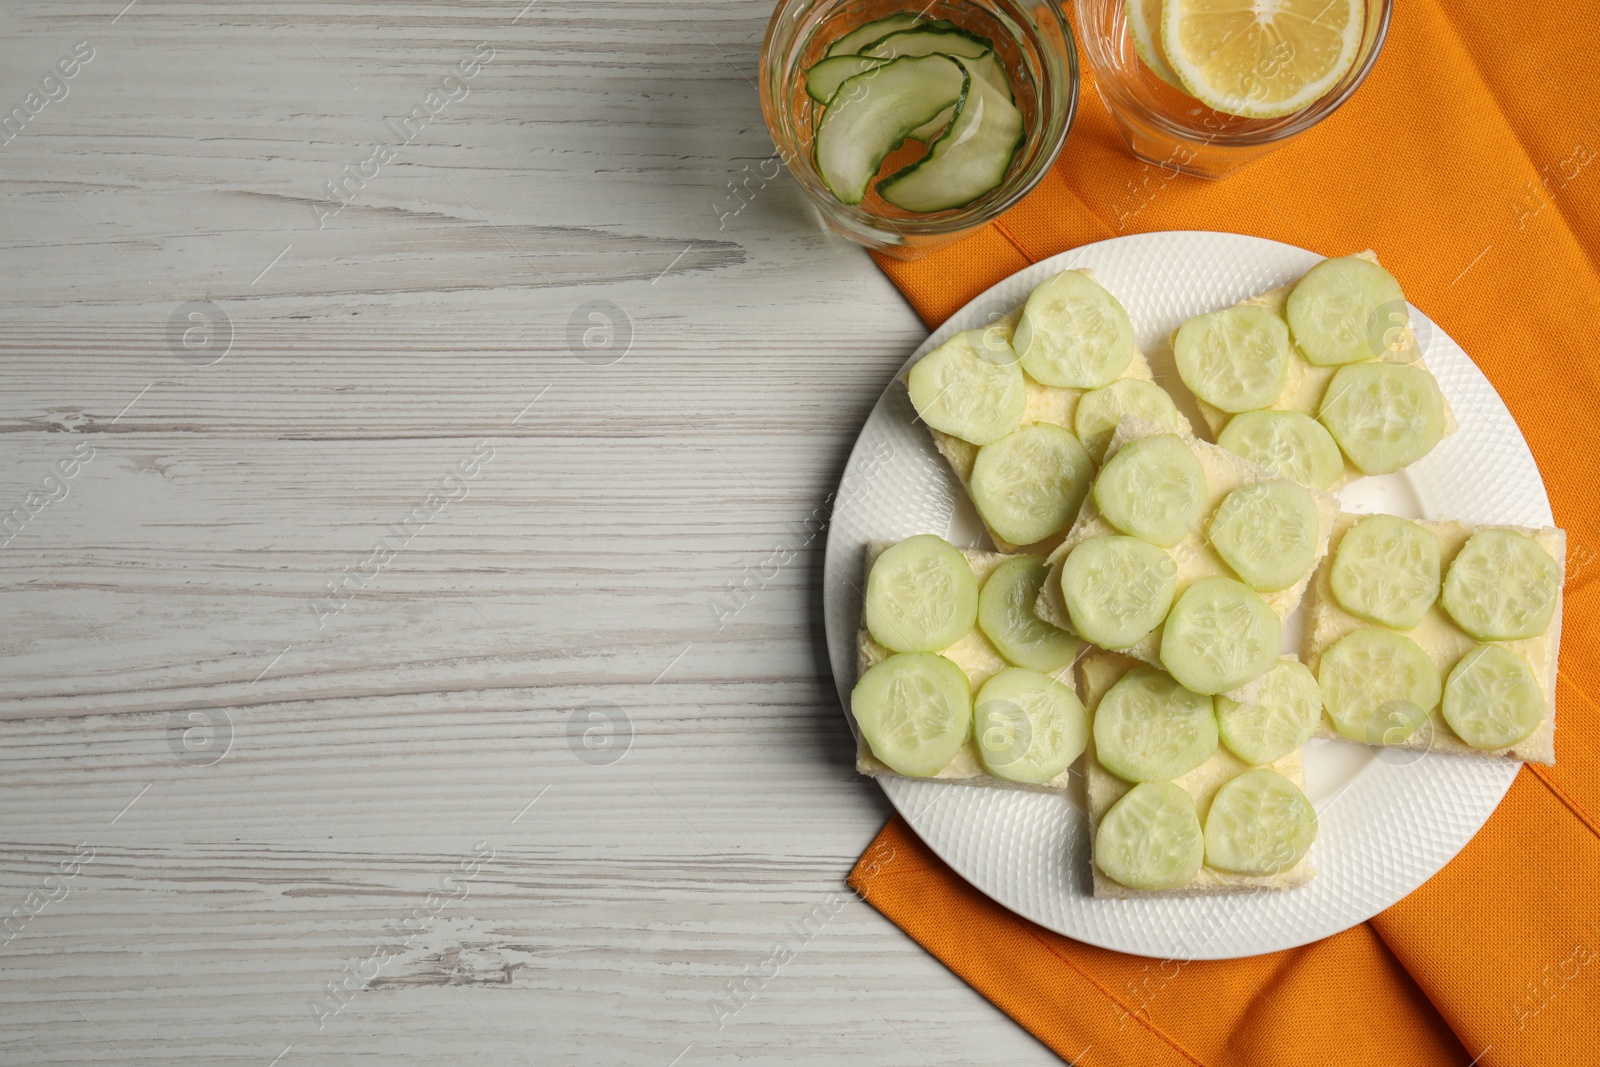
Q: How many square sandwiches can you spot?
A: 6